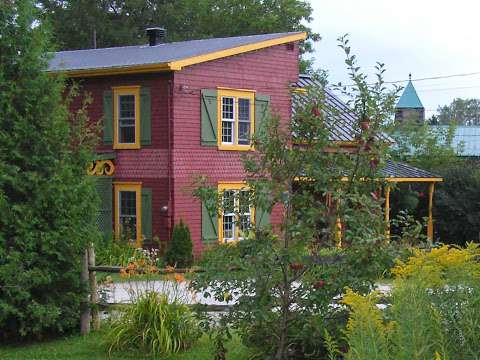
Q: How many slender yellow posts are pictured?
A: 3